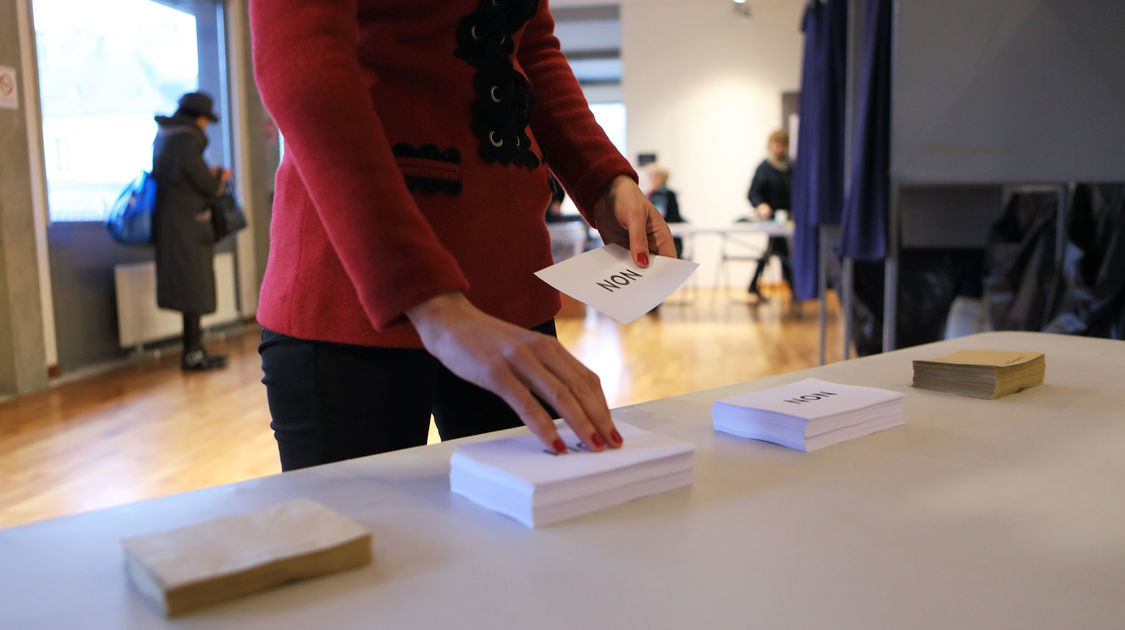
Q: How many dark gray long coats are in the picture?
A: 1